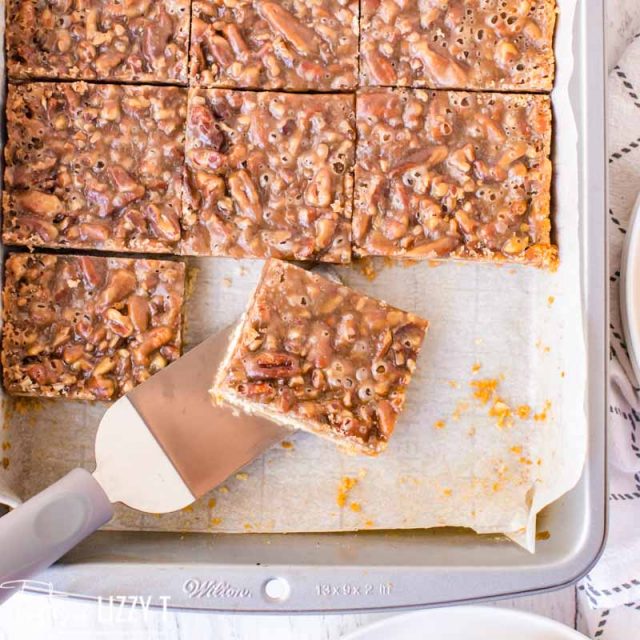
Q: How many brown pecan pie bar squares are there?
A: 8